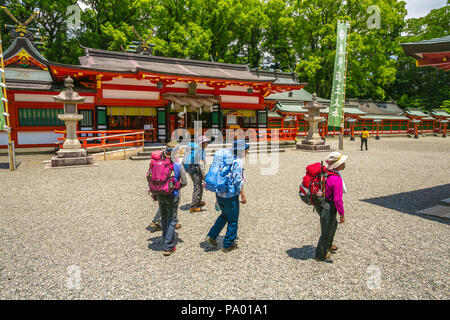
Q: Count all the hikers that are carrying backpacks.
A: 4